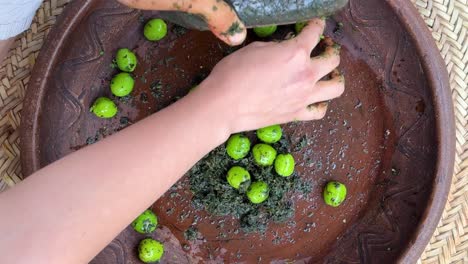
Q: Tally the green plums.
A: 15